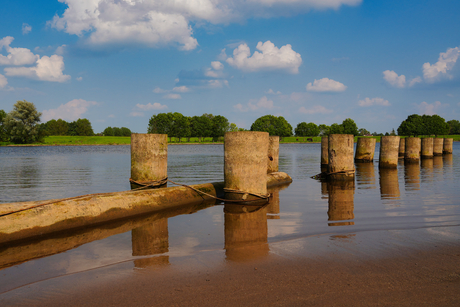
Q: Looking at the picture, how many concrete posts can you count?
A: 12